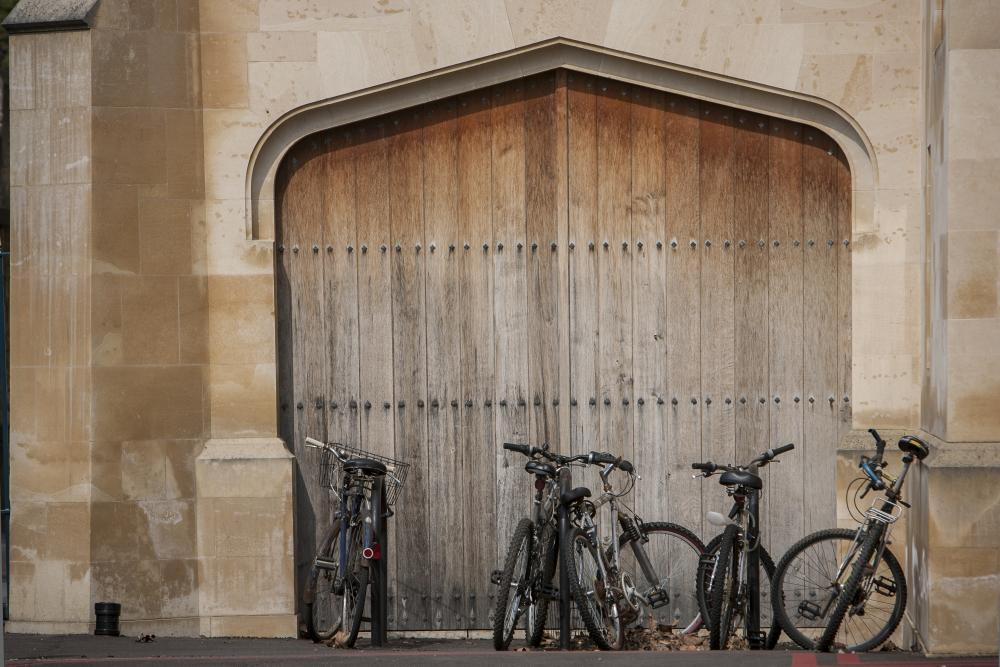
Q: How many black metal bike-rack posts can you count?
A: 3